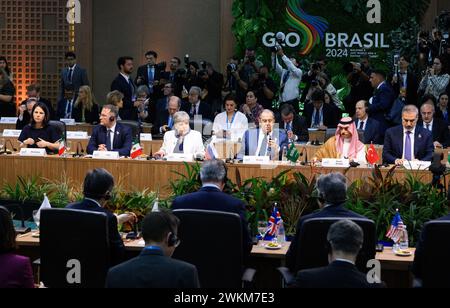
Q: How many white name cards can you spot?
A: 11